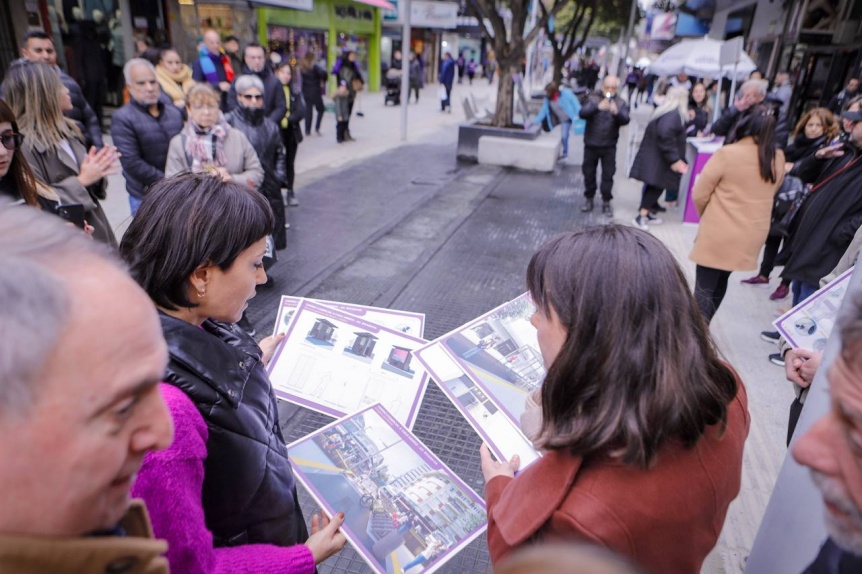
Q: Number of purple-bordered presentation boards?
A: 6